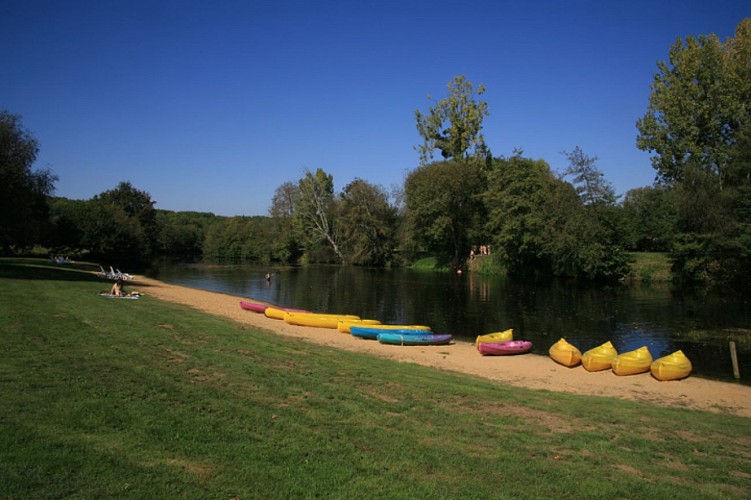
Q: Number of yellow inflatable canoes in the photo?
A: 8